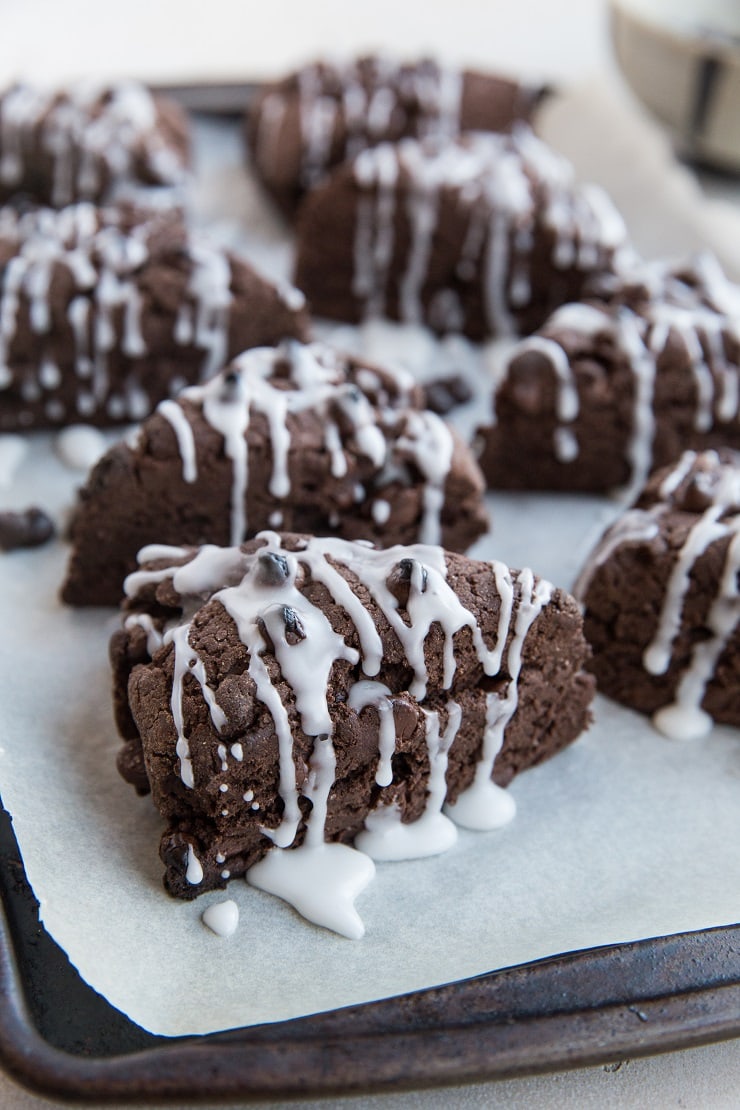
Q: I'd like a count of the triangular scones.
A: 8